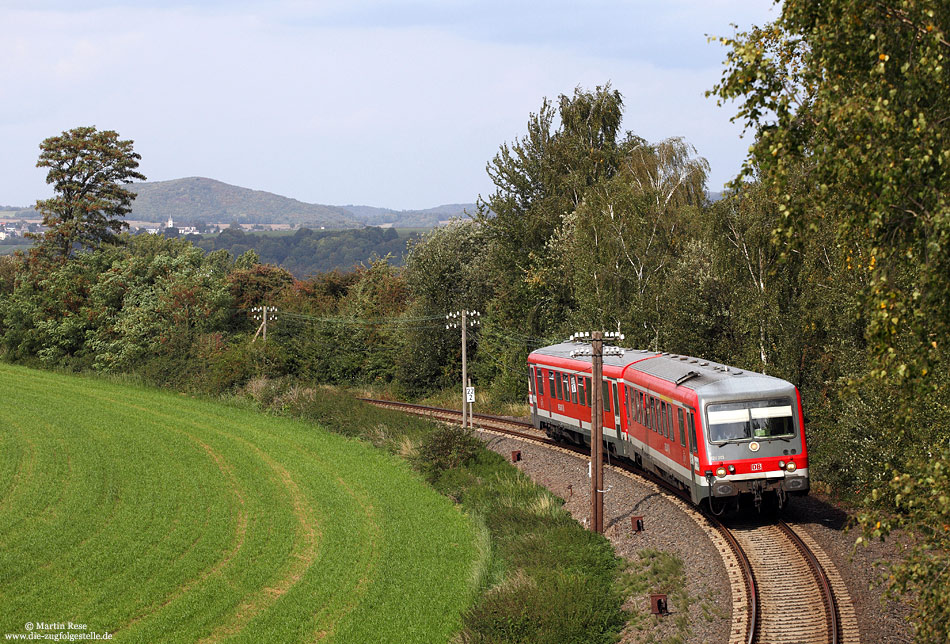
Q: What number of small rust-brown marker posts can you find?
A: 3